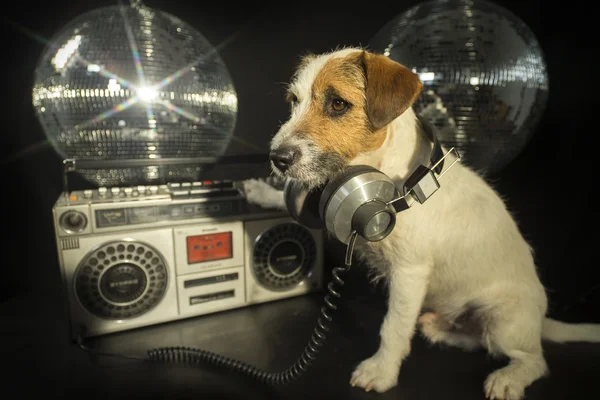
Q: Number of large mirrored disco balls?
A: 2